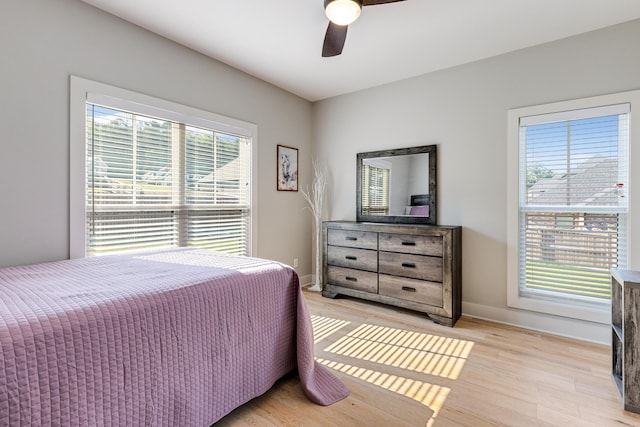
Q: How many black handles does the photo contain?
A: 6